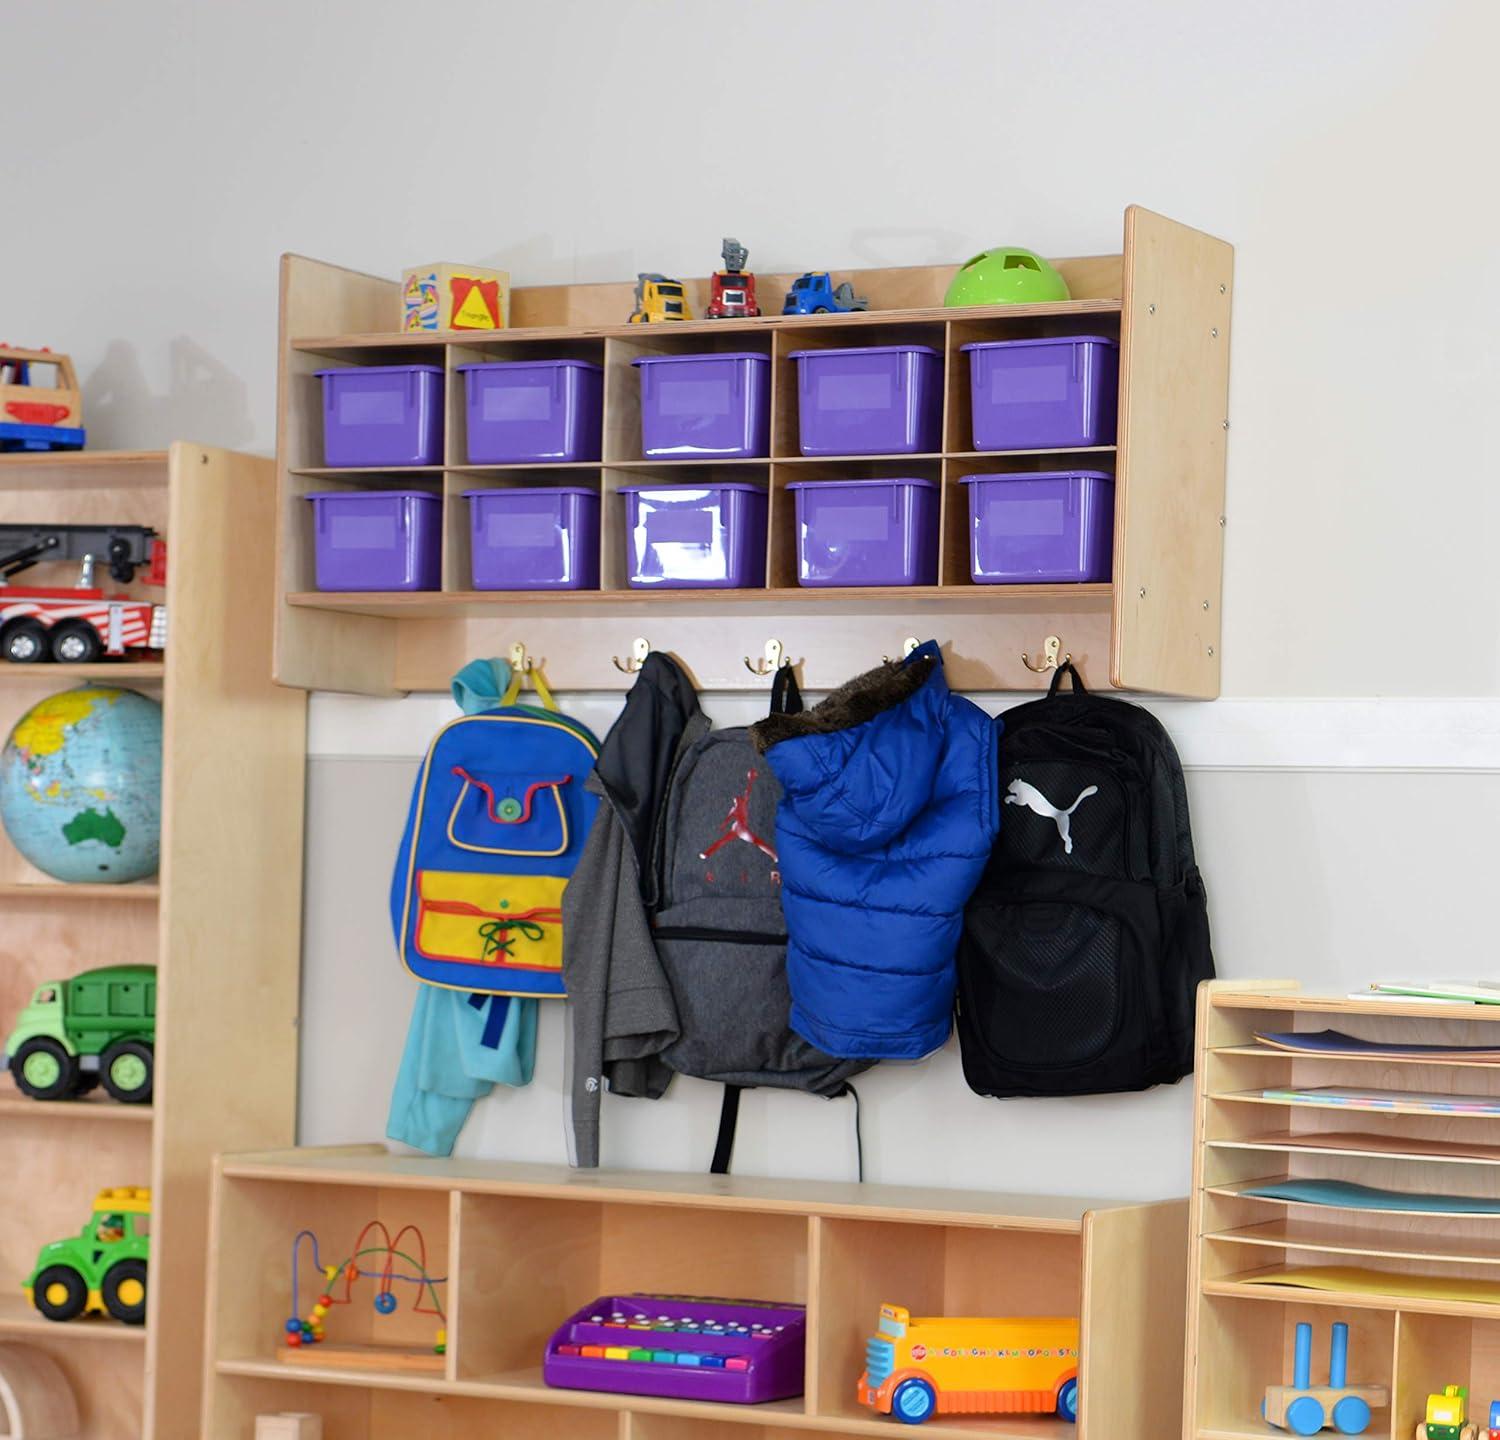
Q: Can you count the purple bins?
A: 10